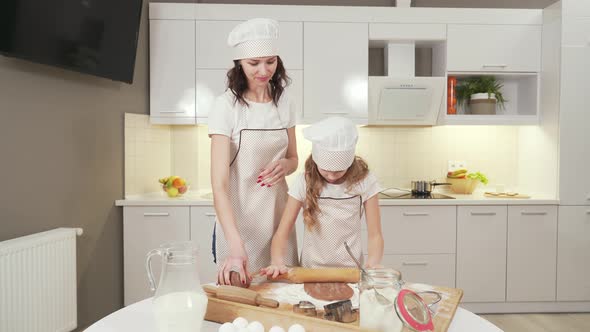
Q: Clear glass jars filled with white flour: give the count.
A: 1